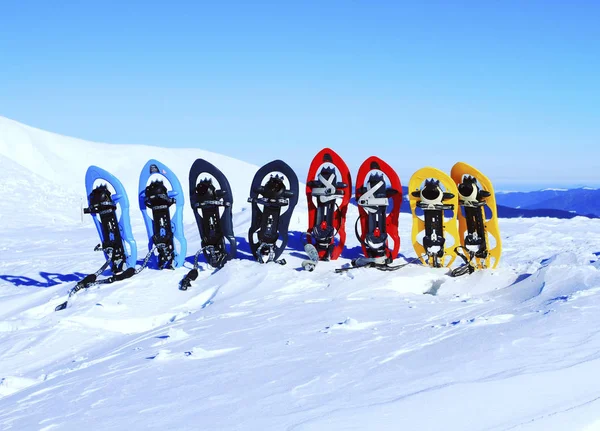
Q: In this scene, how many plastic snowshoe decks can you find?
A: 8